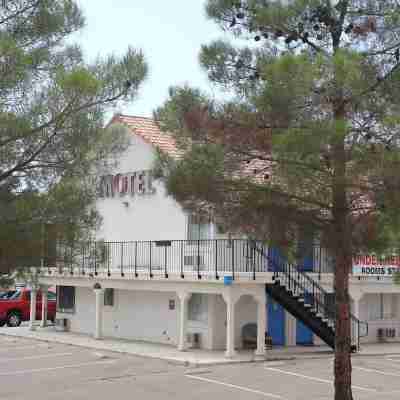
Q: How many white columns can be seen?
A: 7